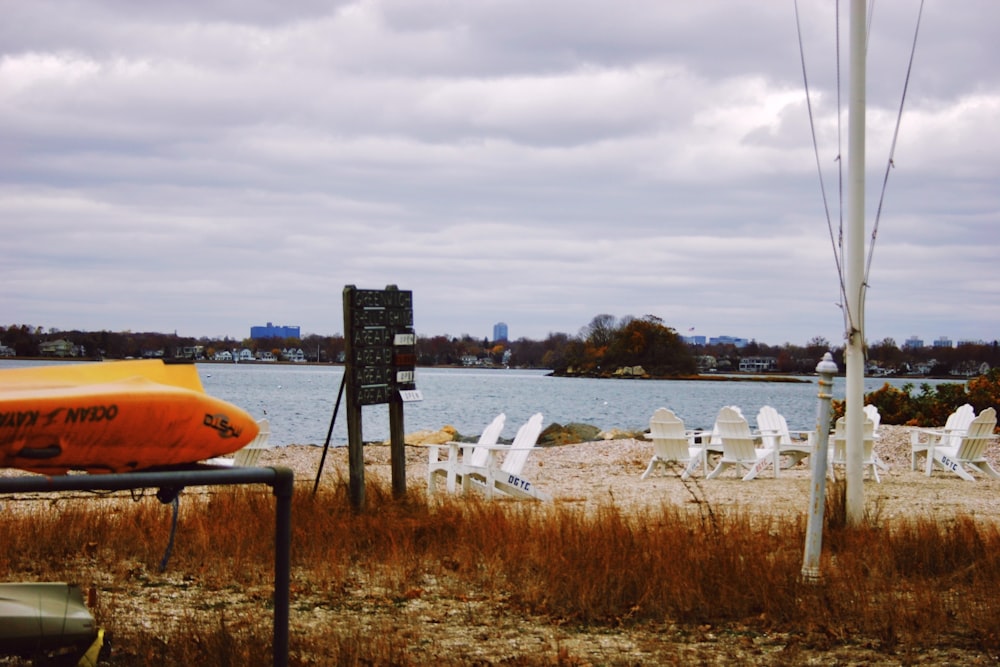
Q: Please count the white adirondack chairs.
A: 11